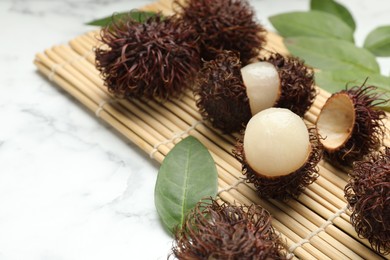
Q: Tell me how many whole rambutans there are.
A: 4